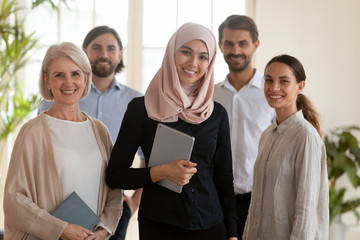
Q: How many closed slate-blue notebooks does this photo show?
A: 1